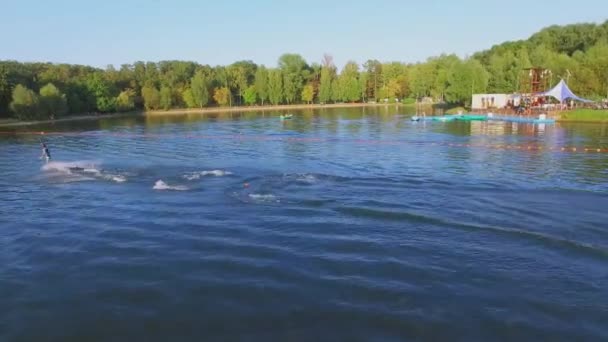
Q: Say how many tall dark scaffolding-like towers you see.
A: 1